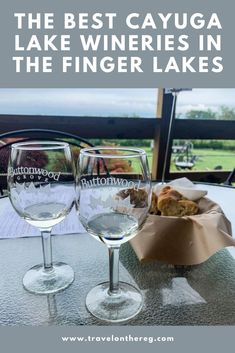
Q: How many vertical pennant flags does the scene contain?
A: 0